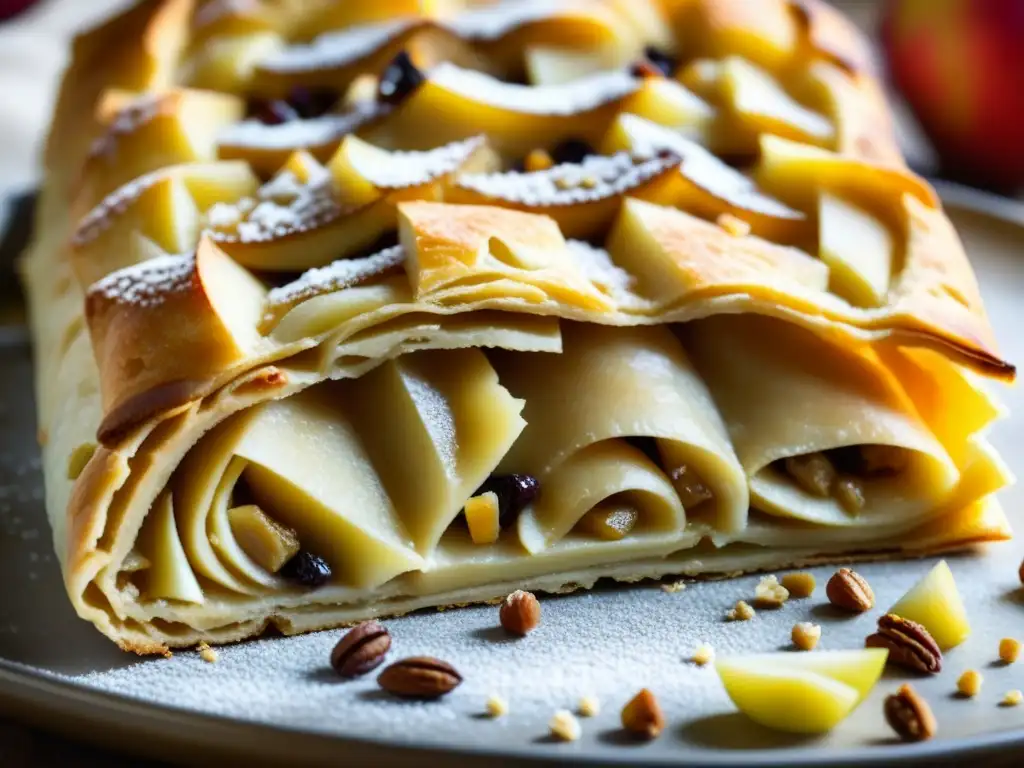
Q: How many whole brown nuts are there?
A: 7